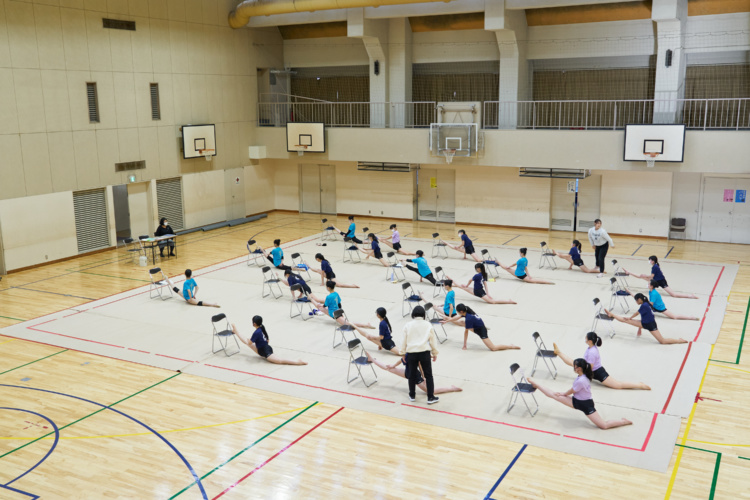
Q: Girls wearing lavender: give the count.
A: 3